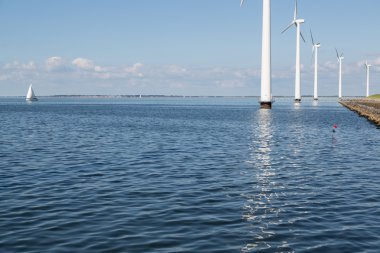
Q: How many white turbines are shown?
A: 5